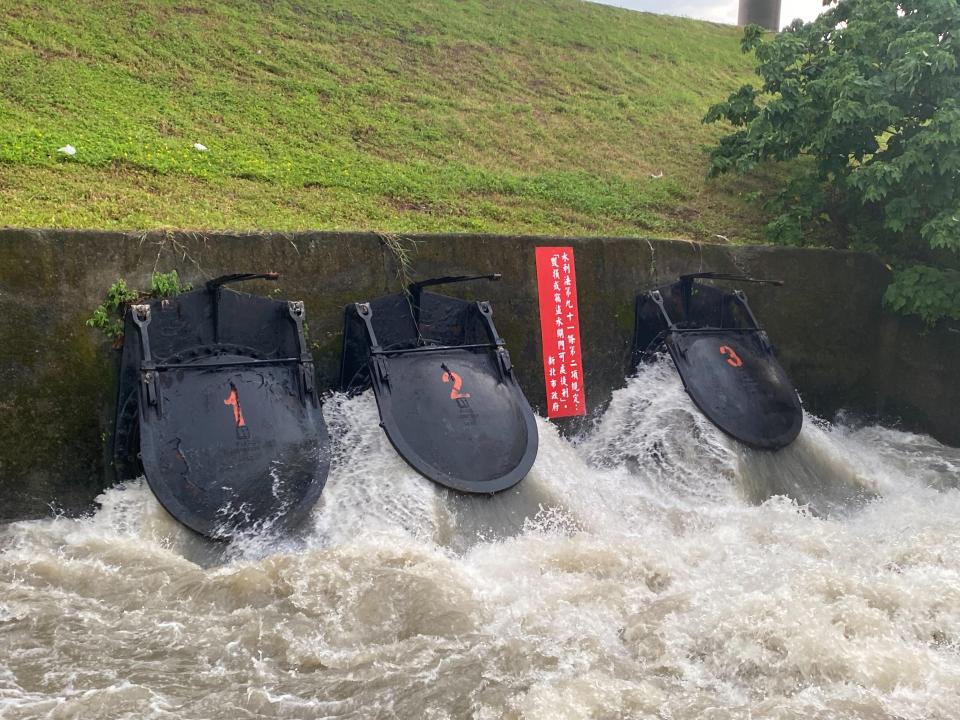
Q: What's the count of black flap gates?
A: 3